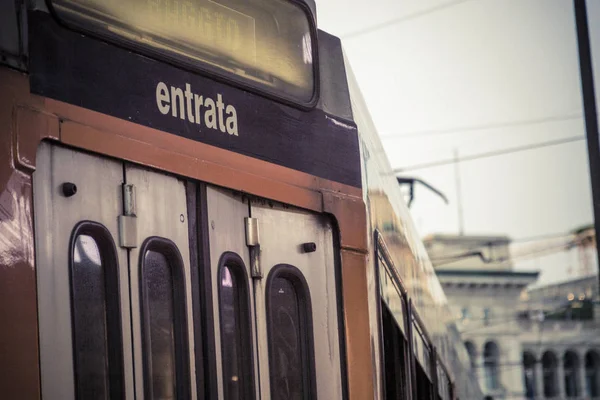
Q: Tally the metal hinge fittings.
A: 2